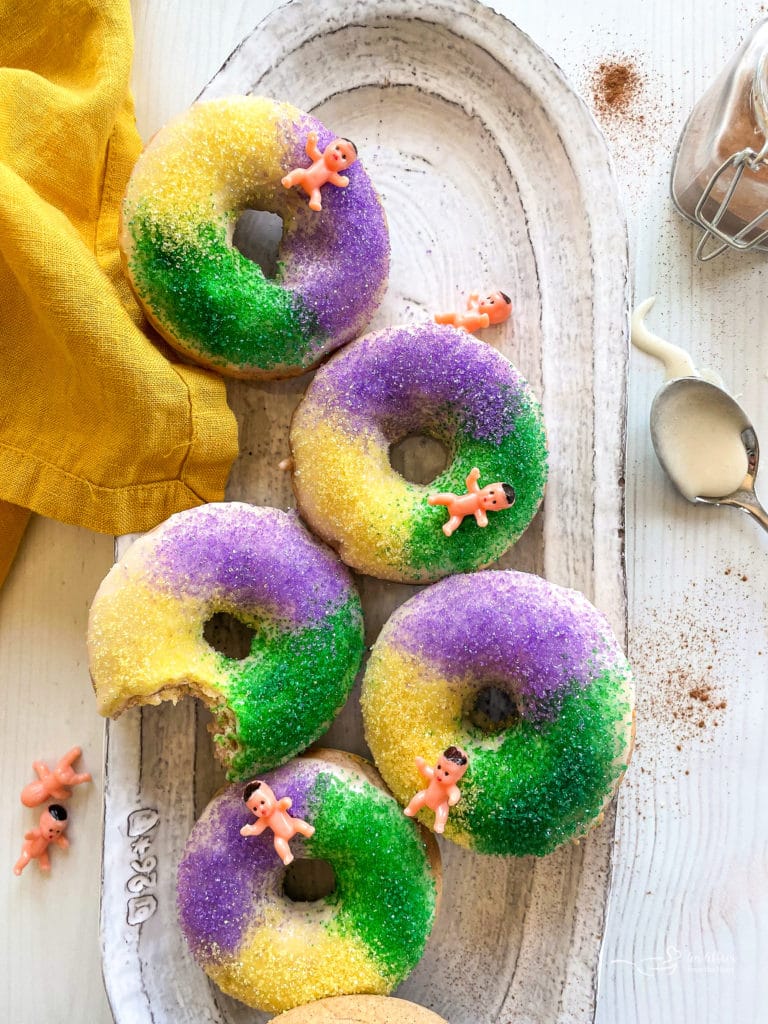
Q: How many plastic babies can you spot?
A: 7